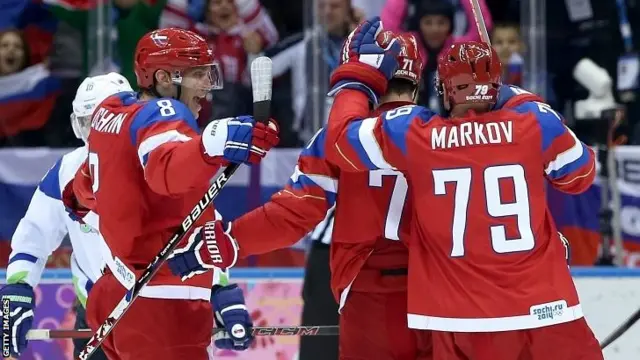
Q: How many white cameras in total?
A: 1